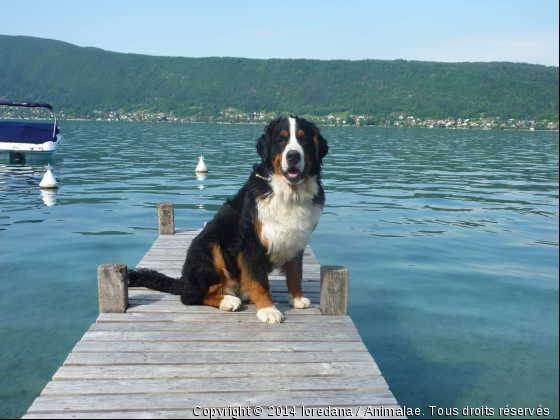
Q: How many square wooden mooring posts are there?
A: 3